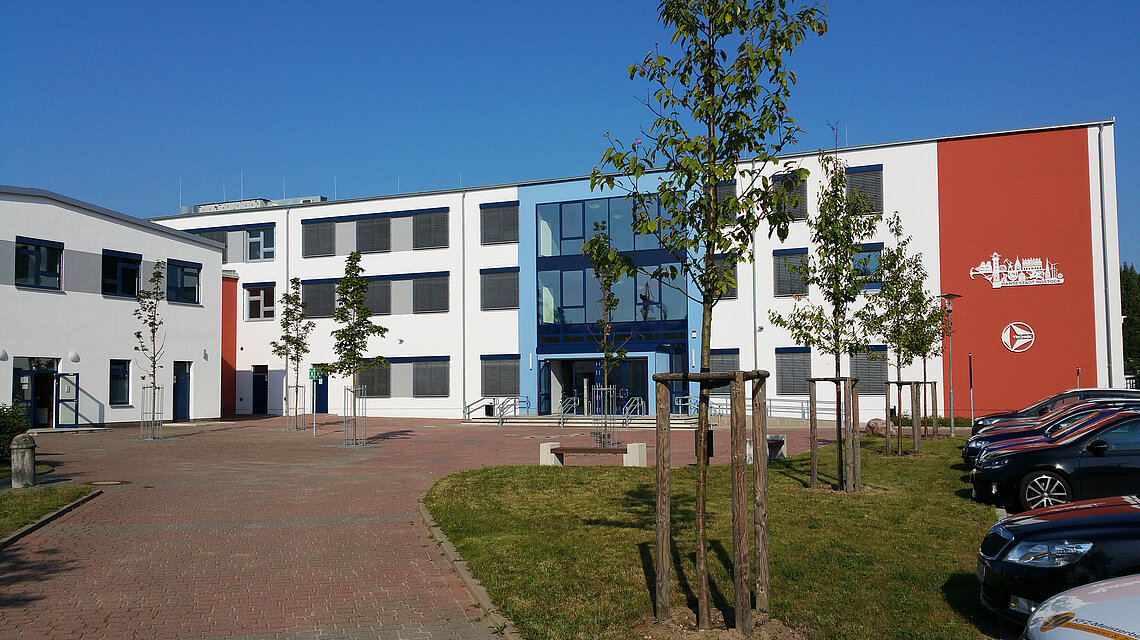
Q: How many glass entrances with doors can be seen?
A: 2